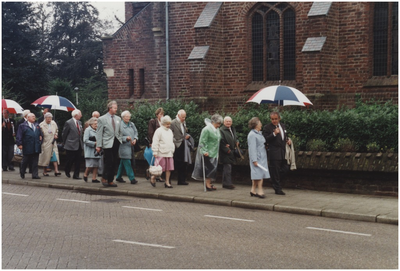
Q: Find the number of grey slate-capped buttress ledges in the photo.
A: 4